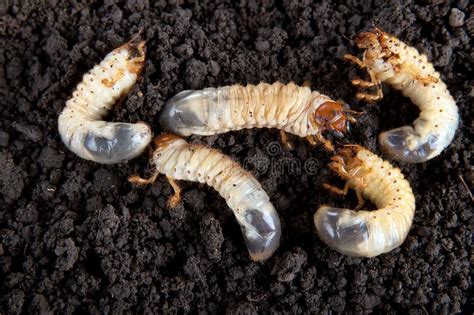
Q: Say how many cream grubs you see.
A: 5